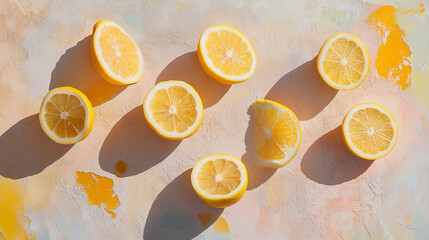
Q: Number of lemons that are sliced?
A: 8